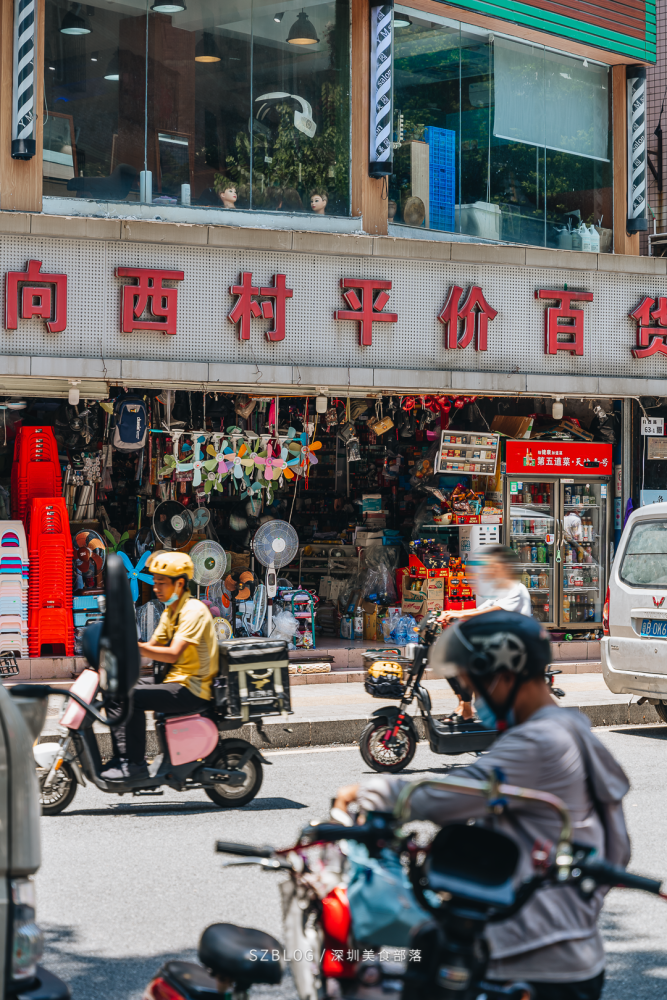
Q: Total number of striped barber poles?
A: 3